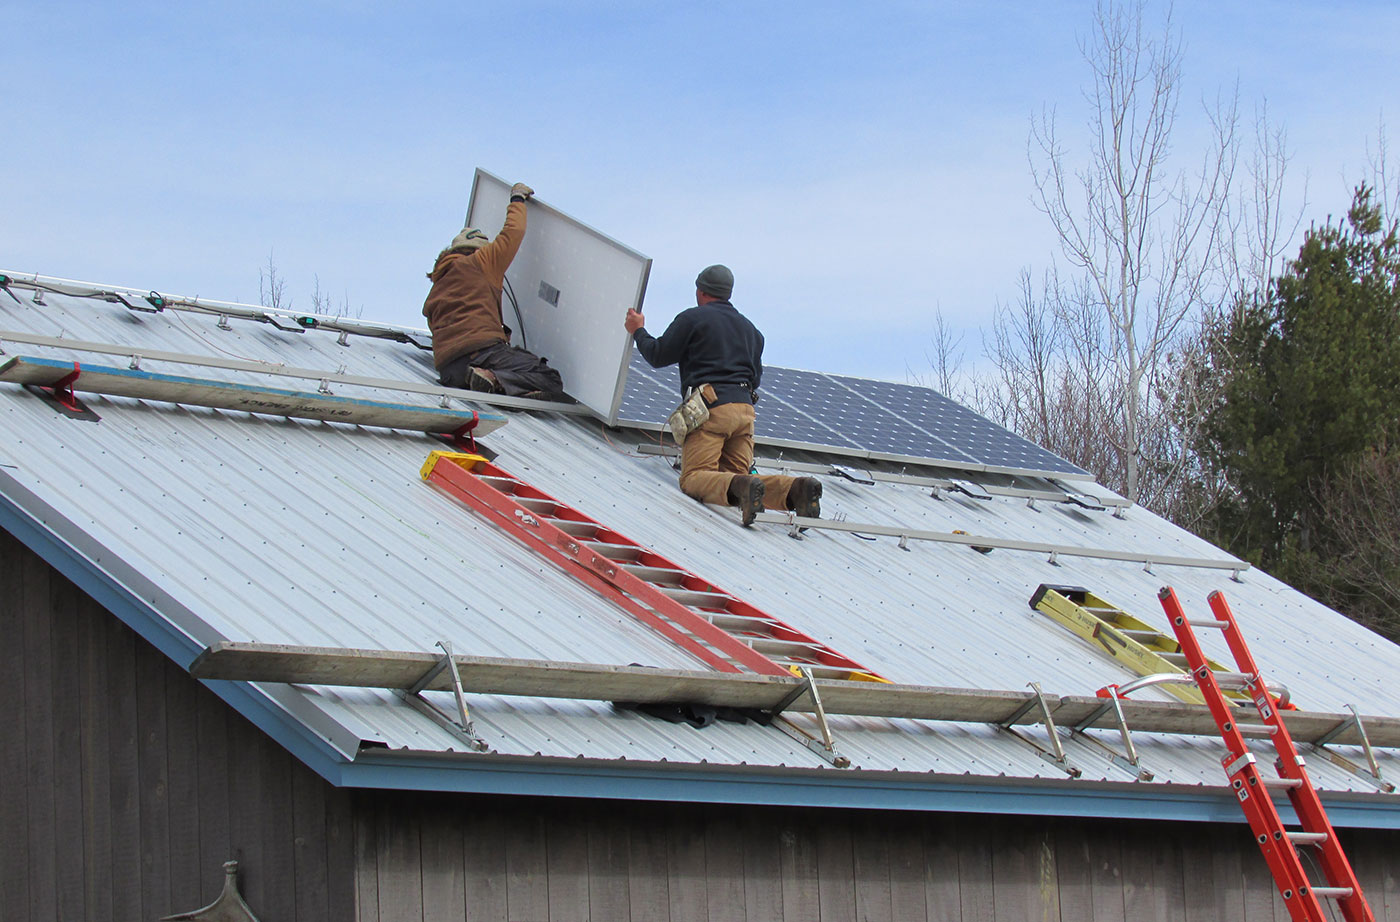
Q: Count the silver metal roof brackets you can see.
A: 5